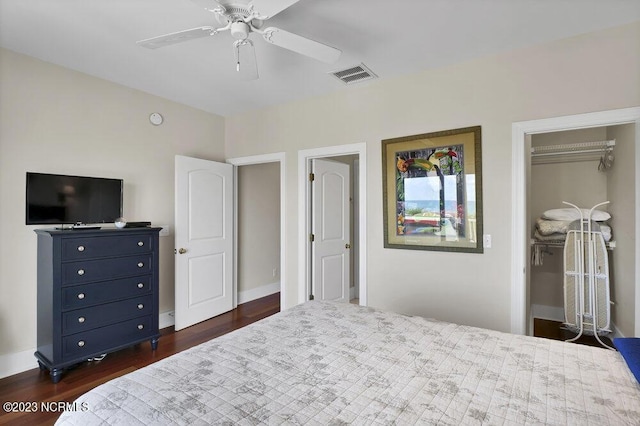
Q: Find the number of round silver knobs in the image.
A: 10